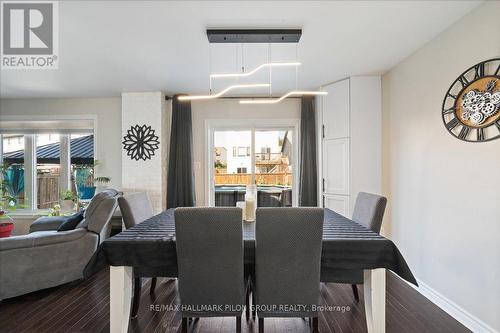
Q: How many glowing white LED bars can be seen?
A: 3